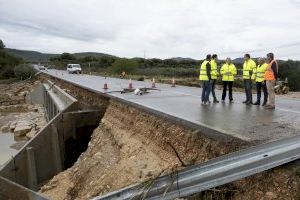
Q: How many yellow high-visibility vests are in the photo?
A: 5